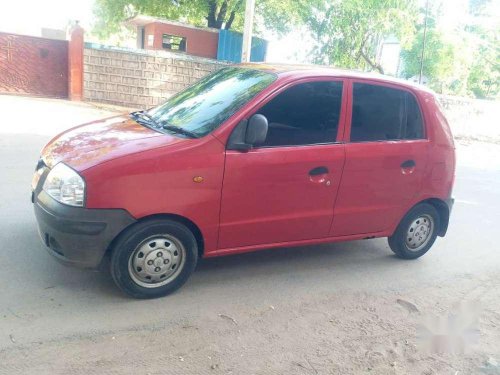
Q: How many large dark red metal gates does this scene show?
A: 1